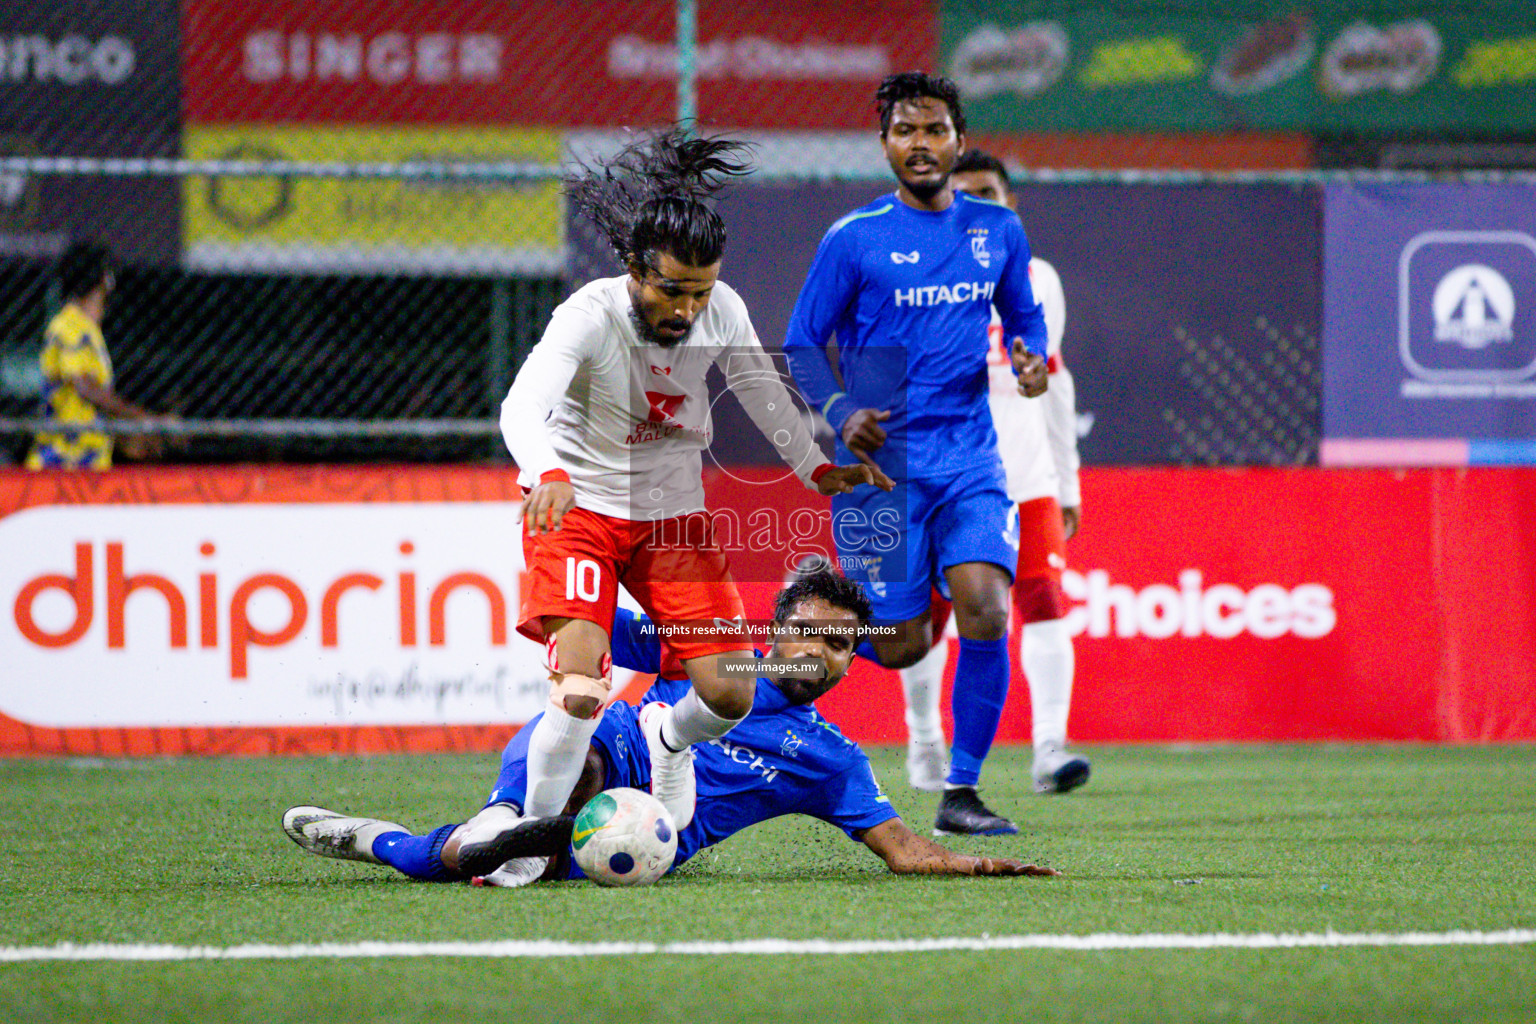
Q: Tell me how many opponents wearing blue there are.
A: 2